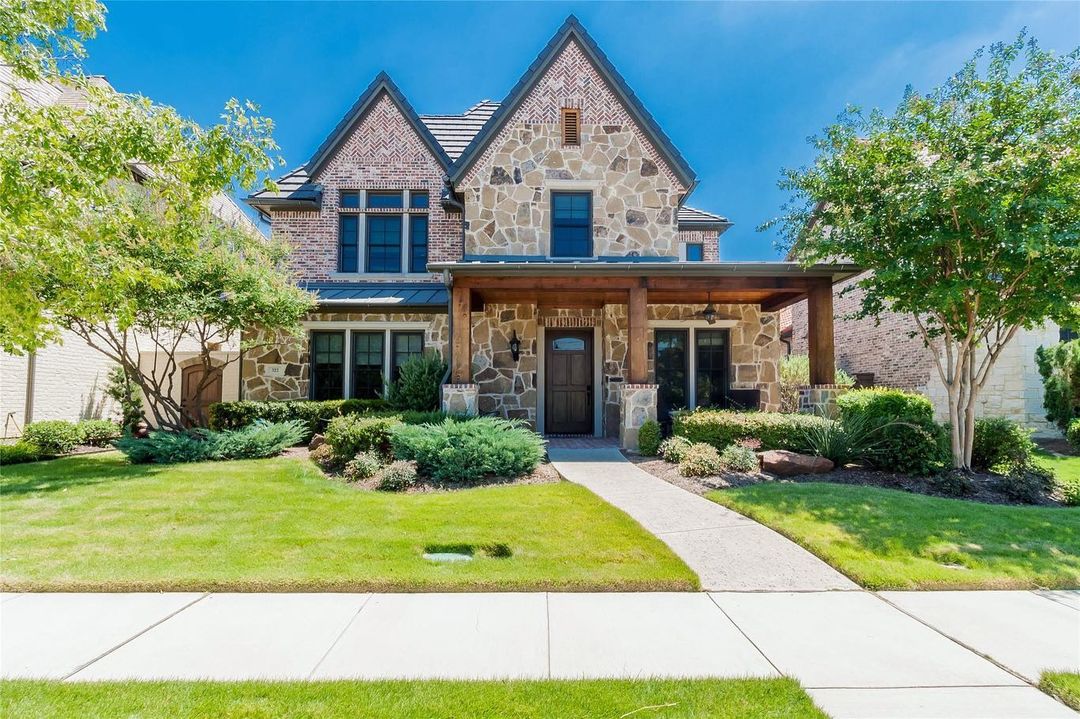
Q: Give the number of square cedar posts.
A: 3